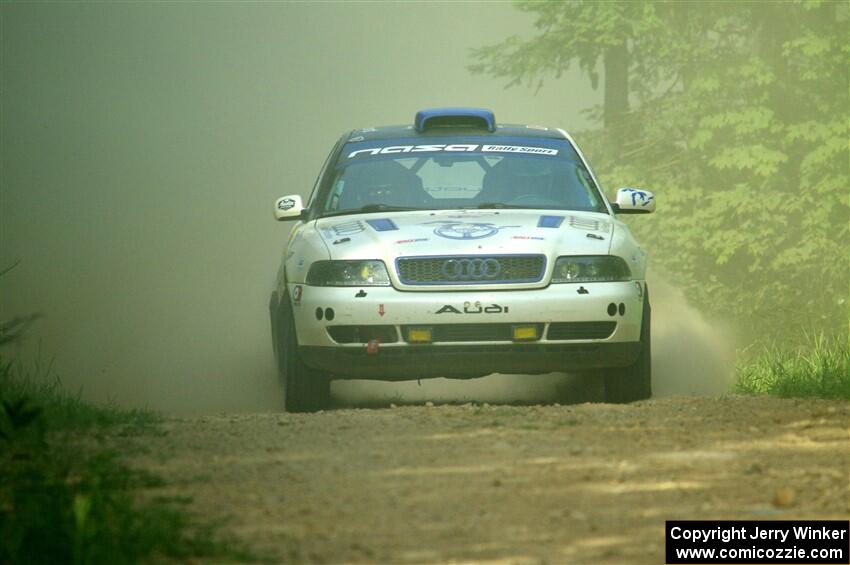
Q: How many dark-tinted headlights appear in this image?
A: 2